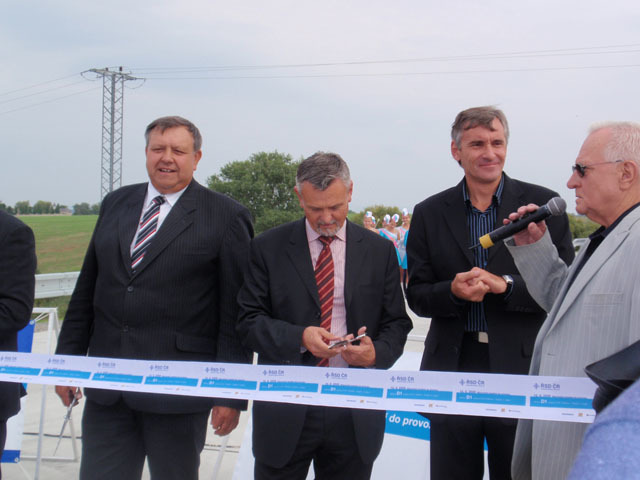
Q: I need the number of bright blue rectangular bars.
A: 10